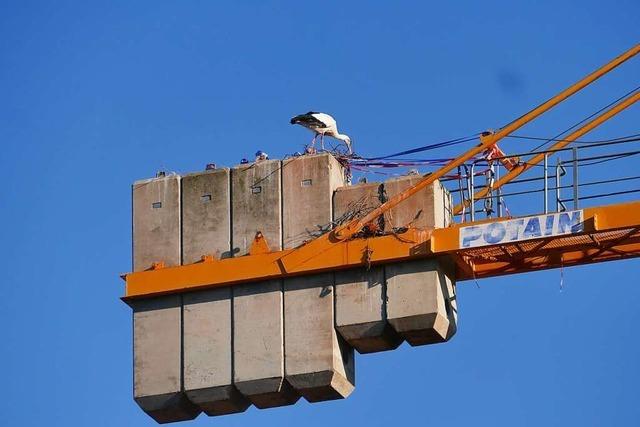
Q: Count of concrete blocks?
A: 6